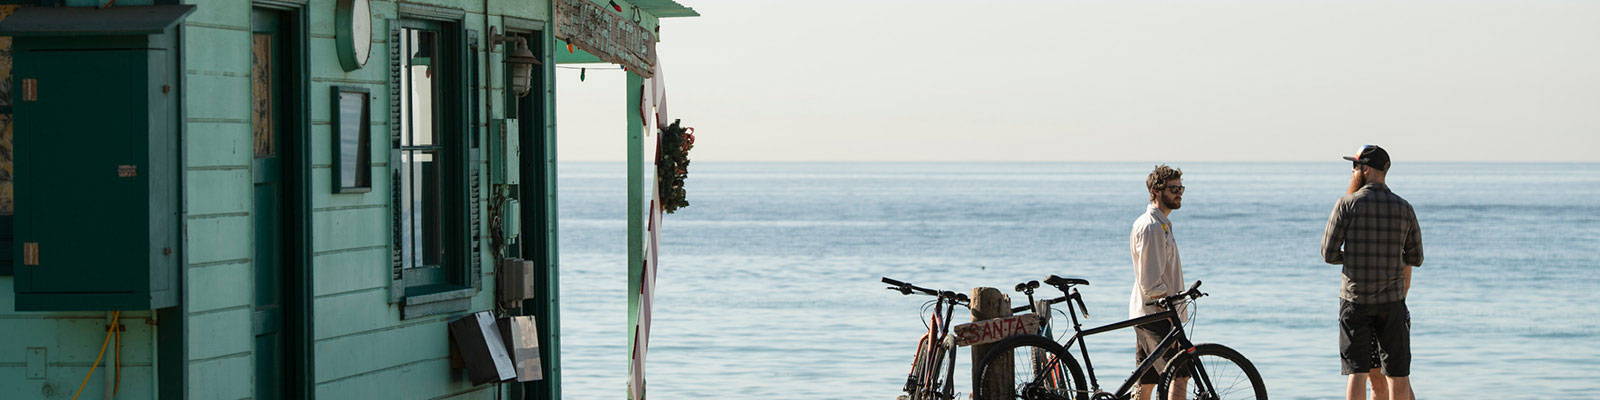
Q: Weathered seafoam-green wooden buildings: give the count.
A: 1